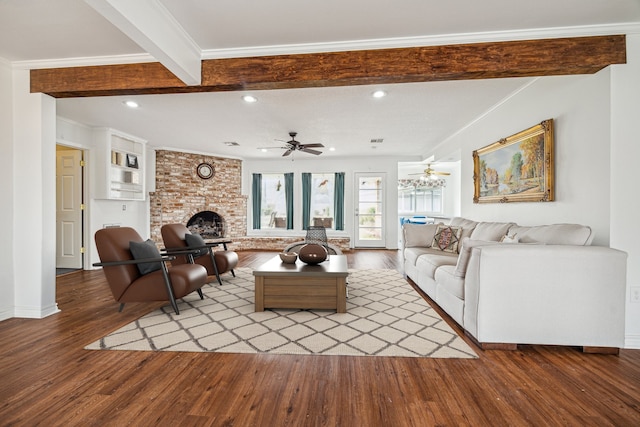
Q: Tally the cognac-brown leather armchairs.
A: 2